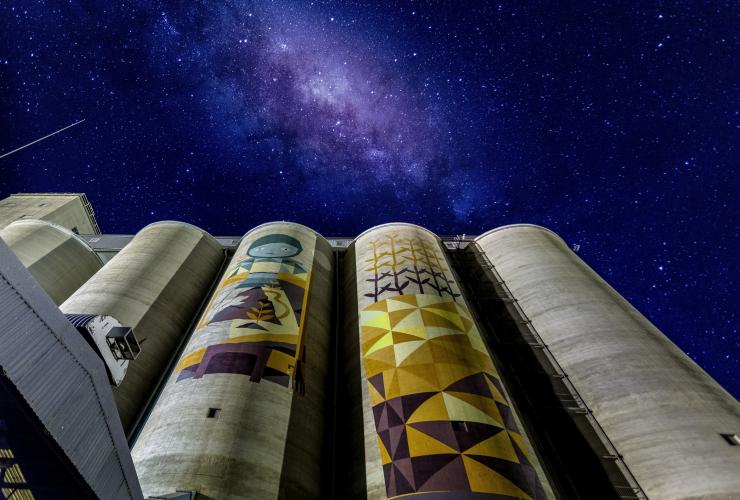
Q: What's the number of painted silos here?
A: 2